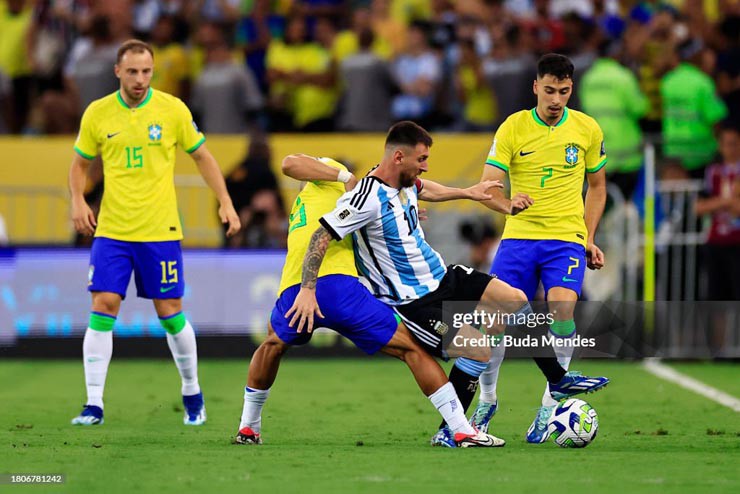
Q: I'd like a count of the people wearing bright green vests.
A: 2